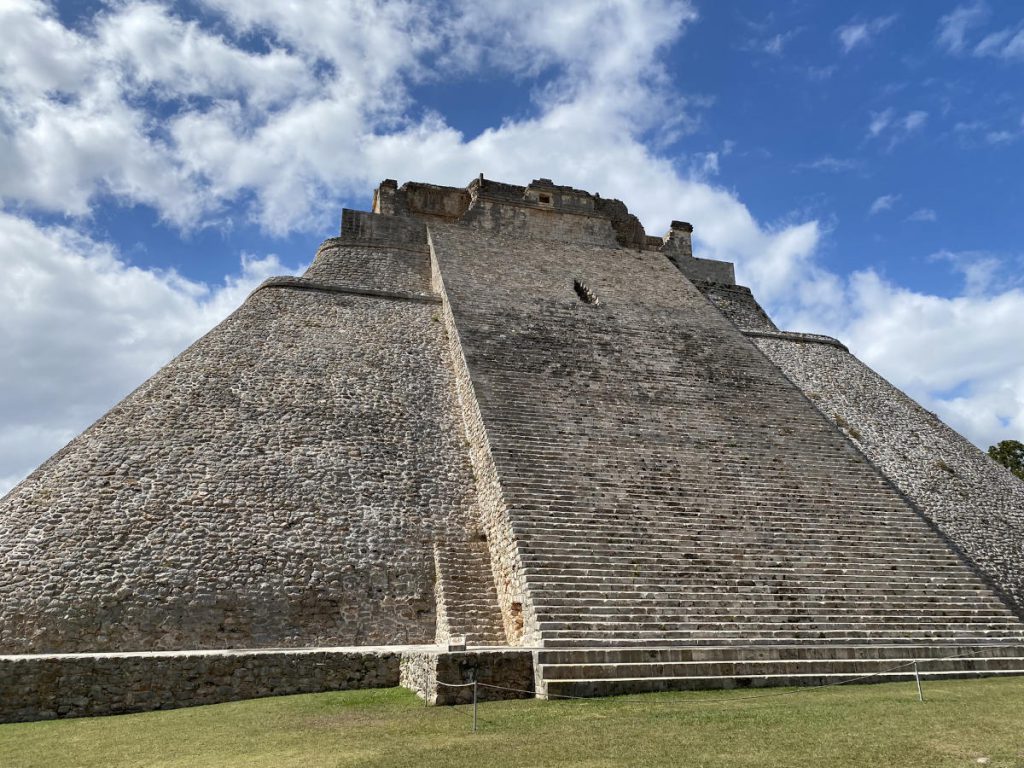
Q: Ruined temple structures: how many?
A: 1